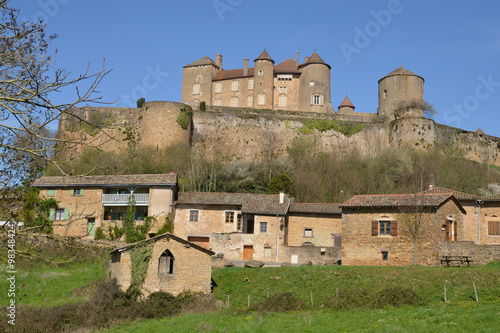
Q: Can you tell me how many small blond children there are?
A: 0